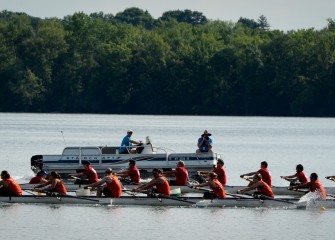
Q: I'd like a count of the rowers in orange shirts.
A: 7